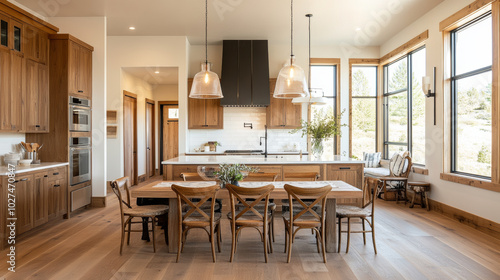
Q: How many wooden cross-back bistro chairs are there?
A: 8